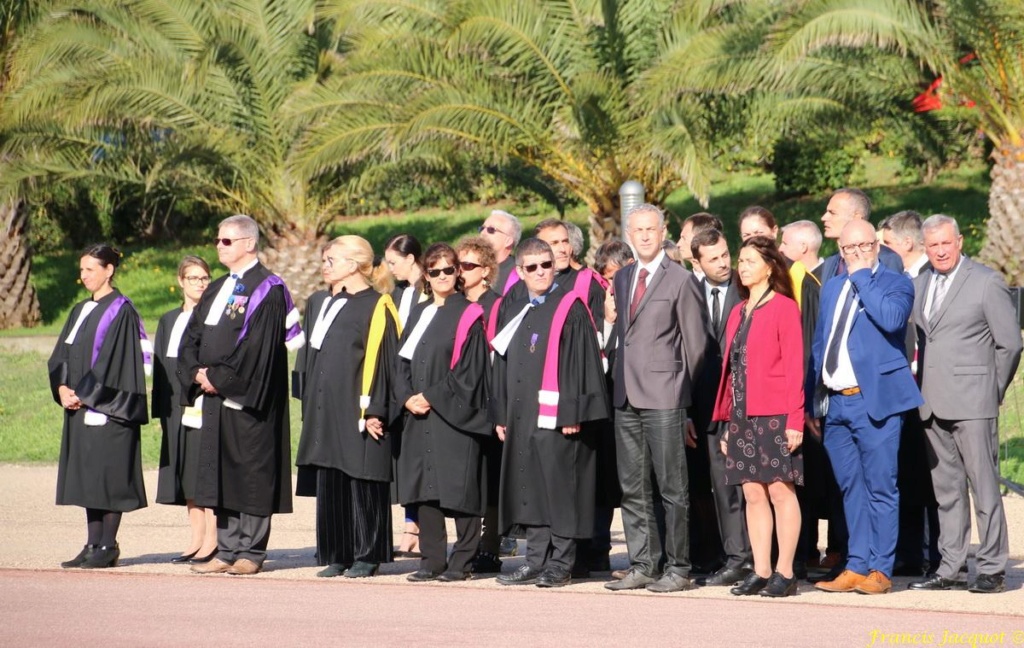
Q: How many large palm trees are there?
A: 4